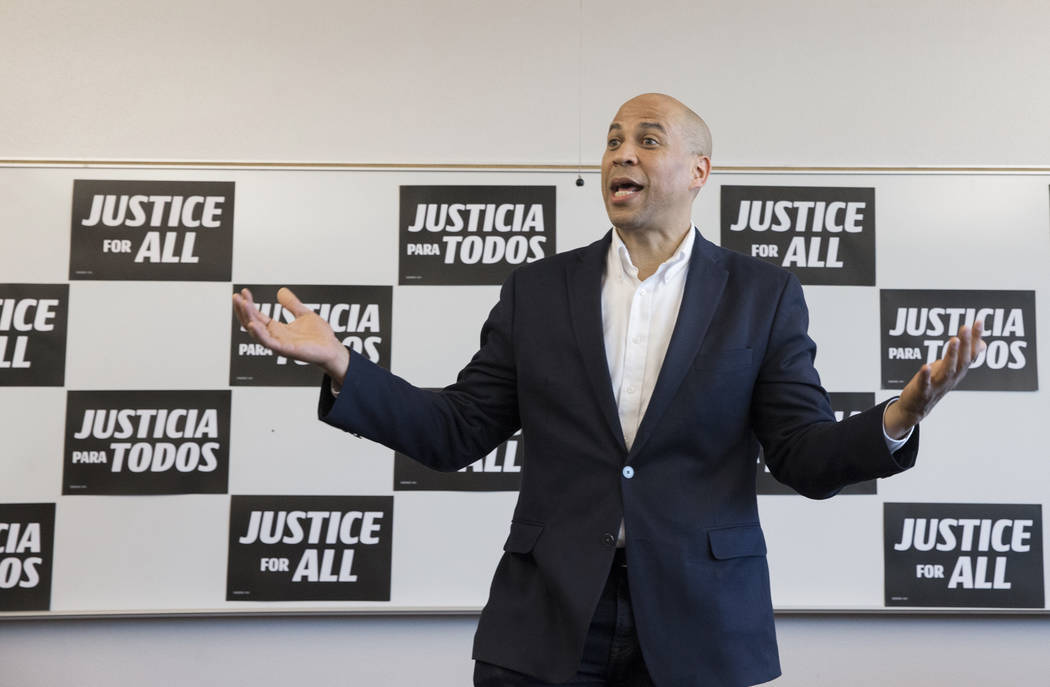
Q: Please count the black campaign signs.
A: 12